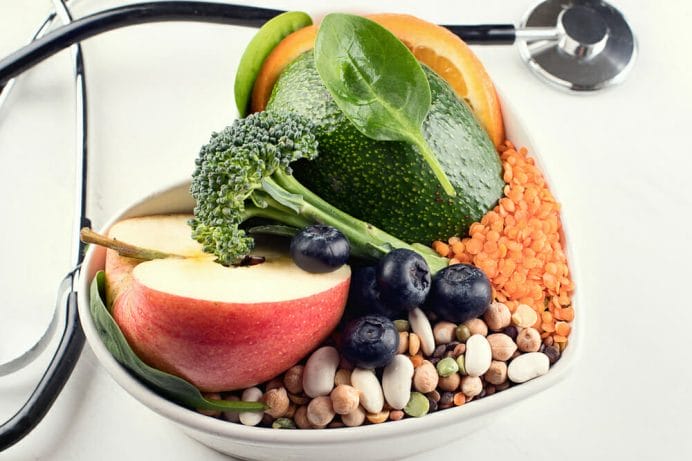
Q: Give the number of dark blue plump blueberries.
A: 5